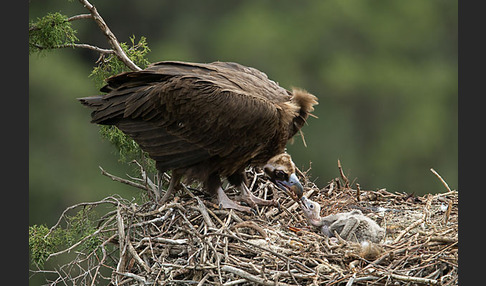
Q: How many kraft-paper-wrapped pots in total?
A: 0